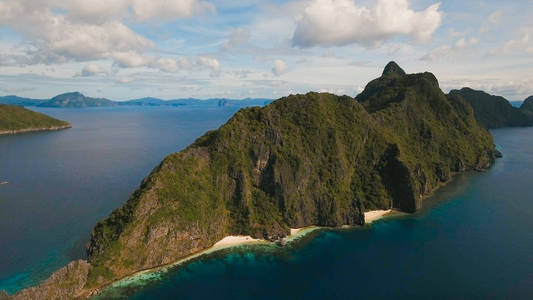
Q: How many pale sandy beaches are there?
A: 3